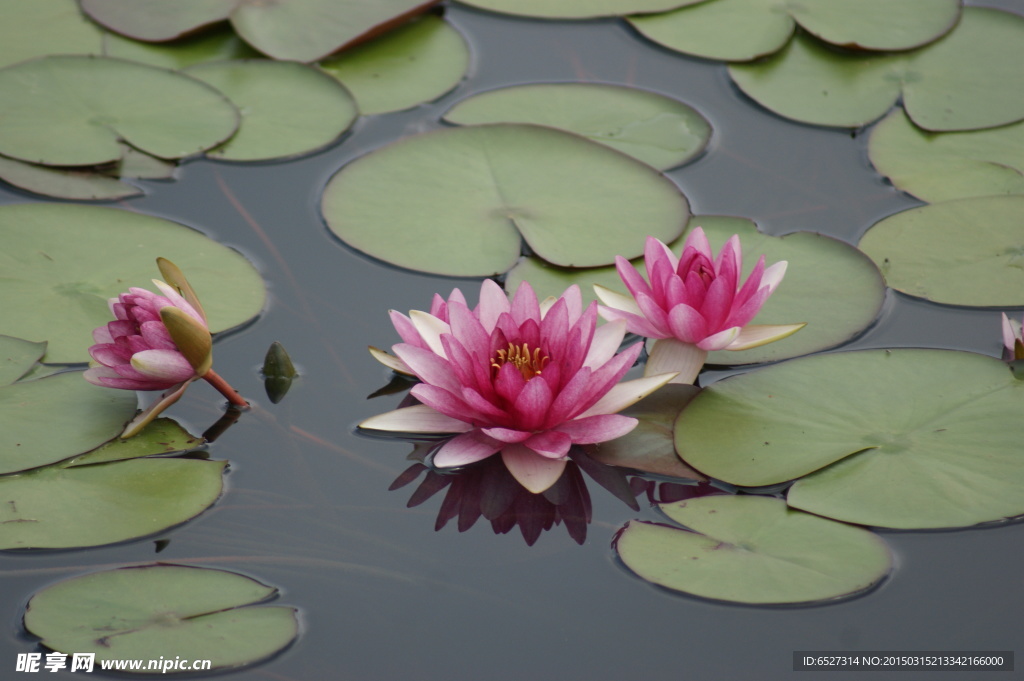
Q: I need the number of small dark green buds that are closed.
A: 1